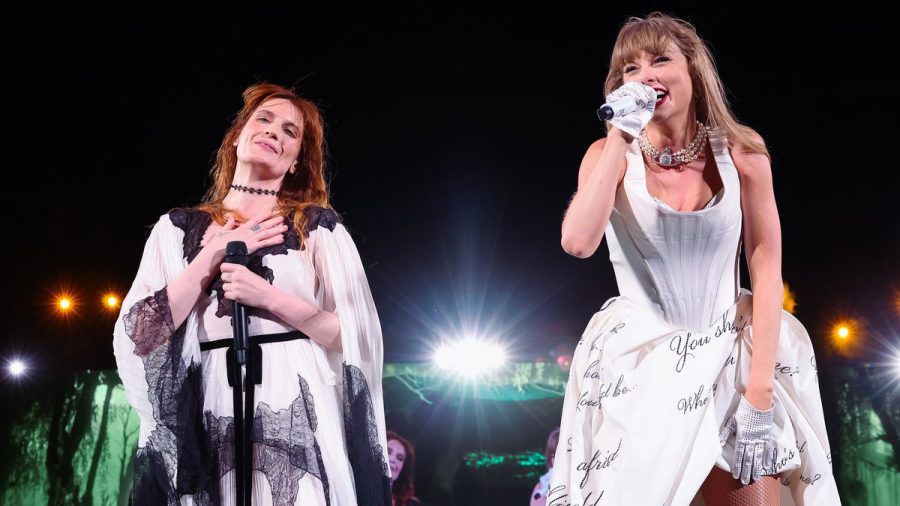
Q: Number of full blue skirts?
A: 0